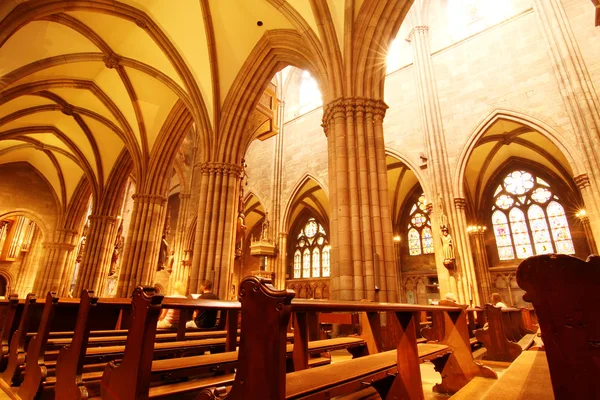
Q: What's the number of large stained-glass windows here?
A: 3